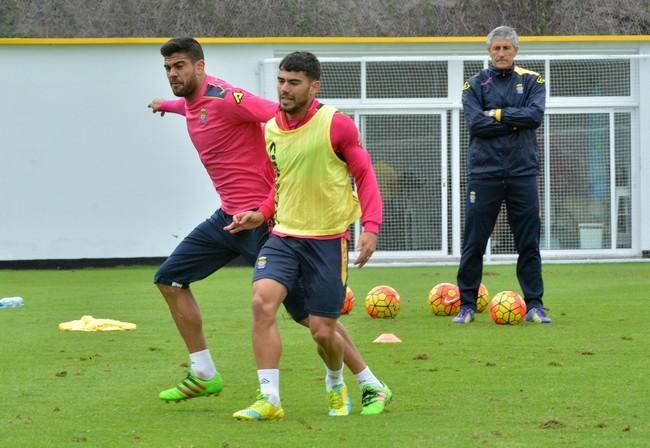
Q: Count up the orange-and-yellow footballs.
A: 5